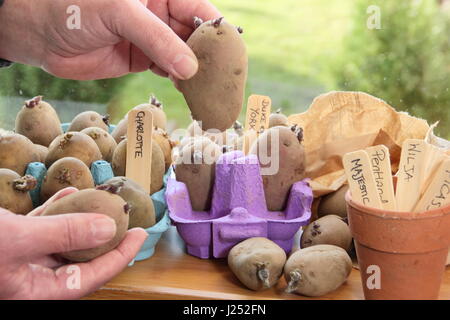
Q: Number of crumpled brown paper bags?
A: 1